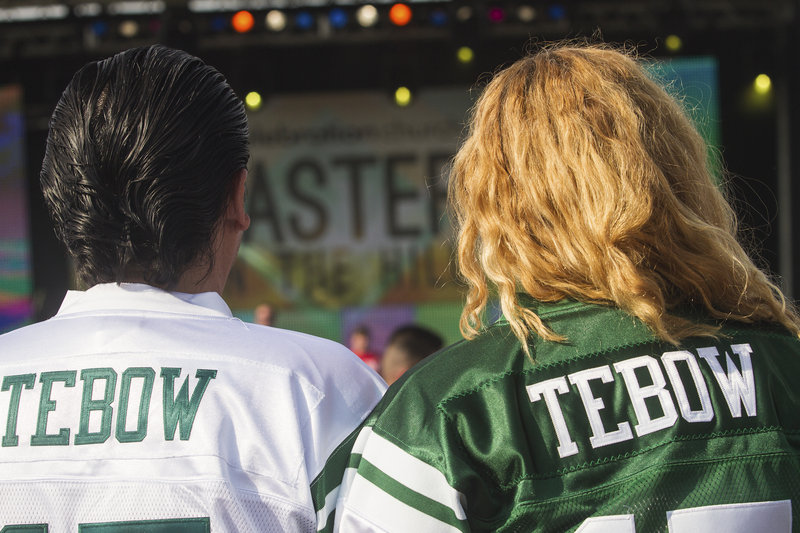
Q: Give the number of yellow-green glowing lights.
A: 5